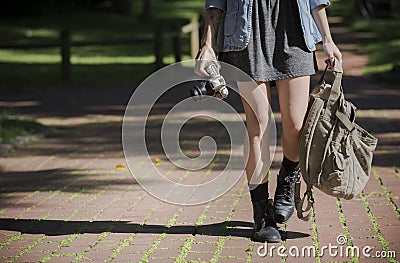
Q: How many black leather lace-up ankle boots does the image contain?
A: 2